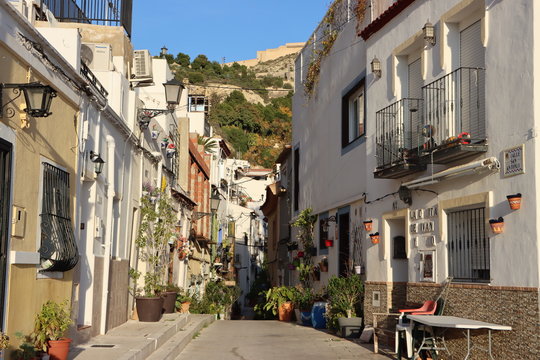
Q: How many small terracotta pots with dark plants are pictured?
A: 4